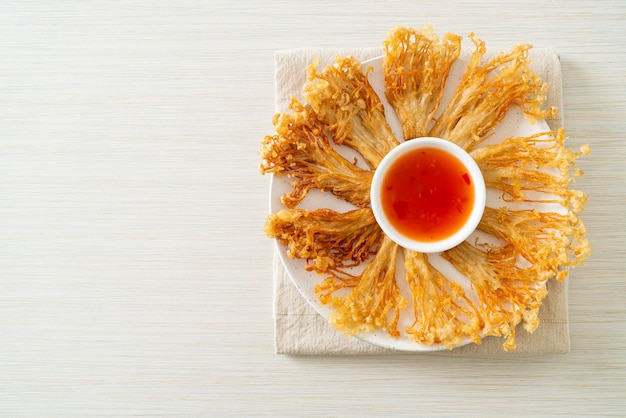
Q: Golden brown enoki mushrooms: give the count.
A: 10